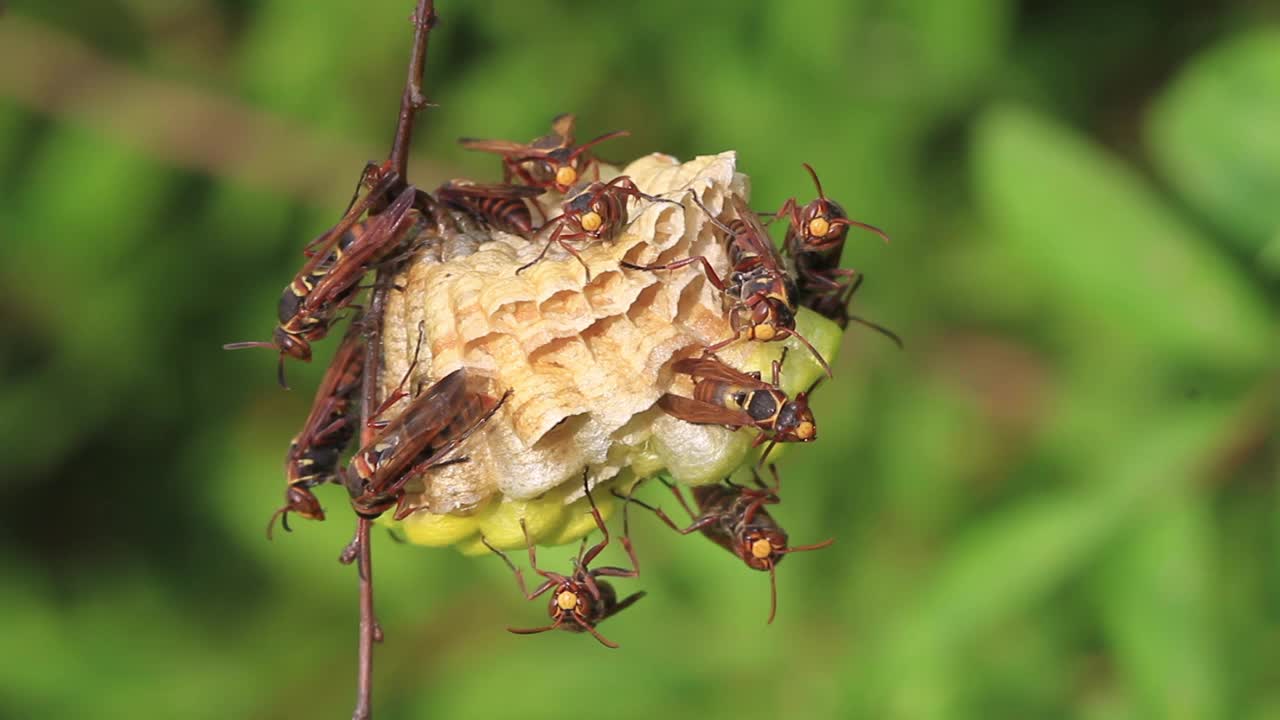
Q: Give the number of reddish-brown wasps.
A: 12